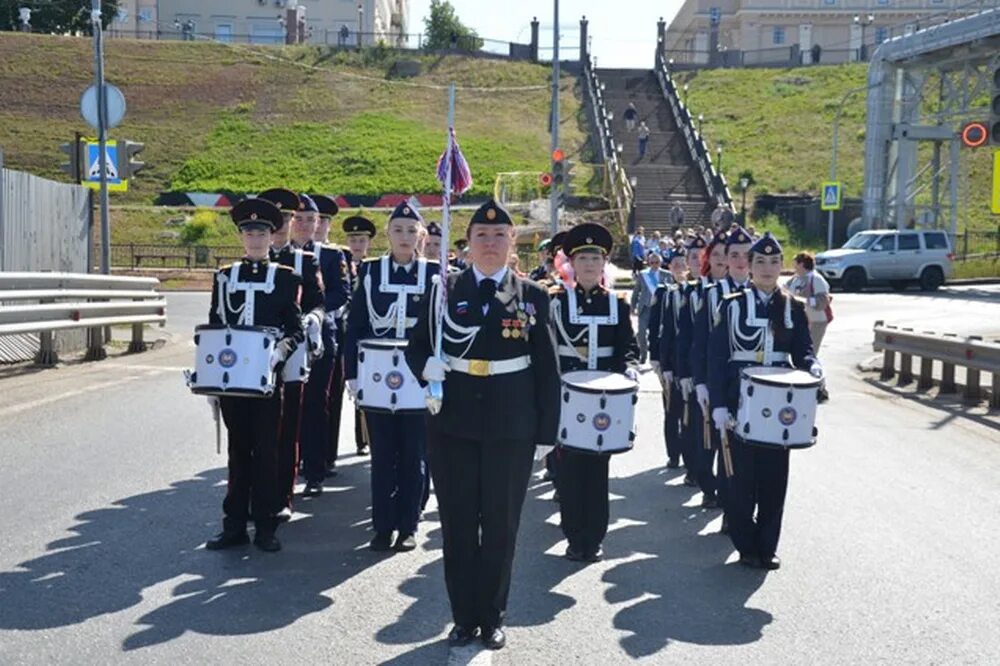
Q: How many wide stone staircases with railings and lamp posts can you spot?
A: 1